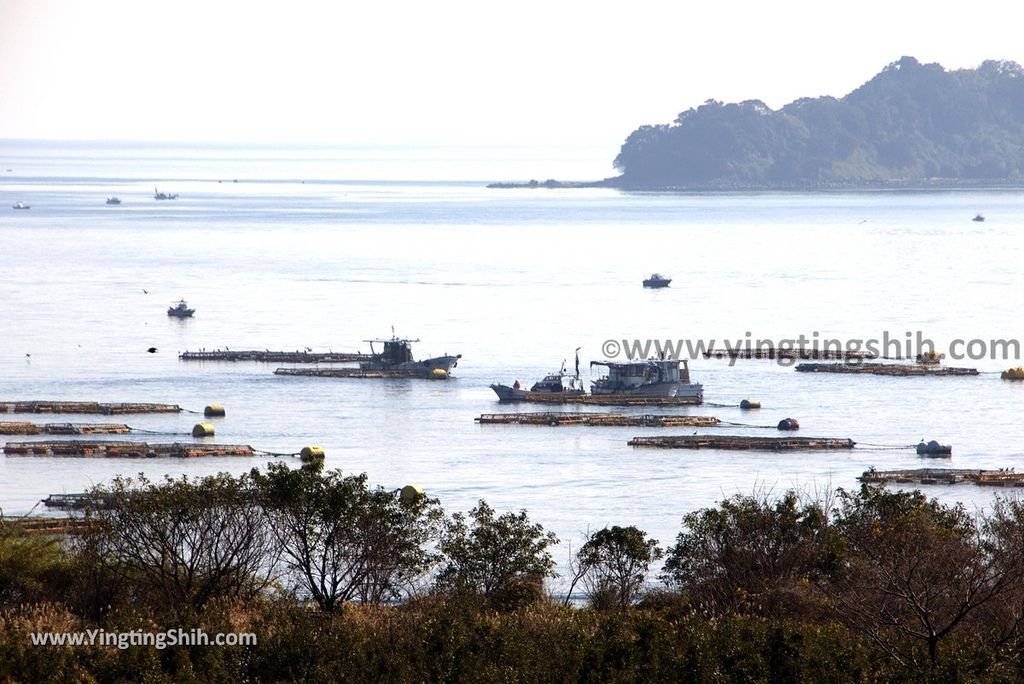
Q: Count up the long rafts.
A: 13